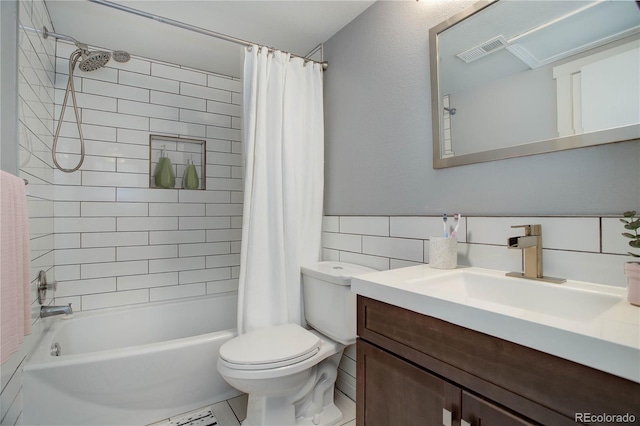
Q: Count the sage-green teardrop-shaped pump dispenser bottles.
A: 2